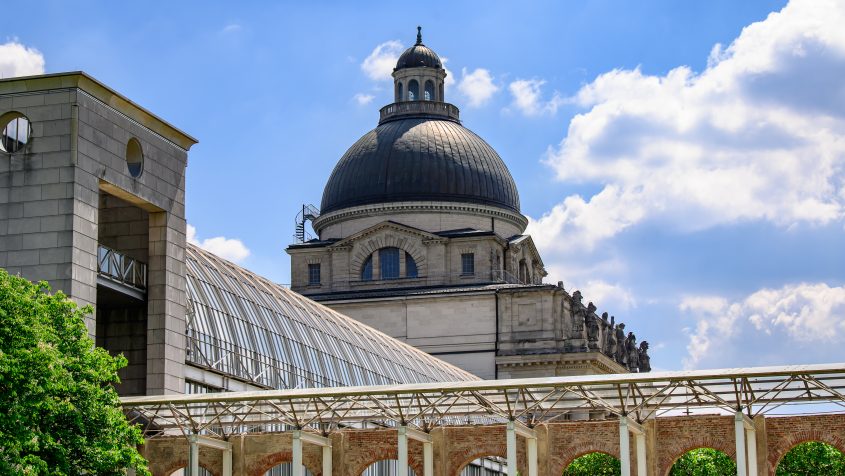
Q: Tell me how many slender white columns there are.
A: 12